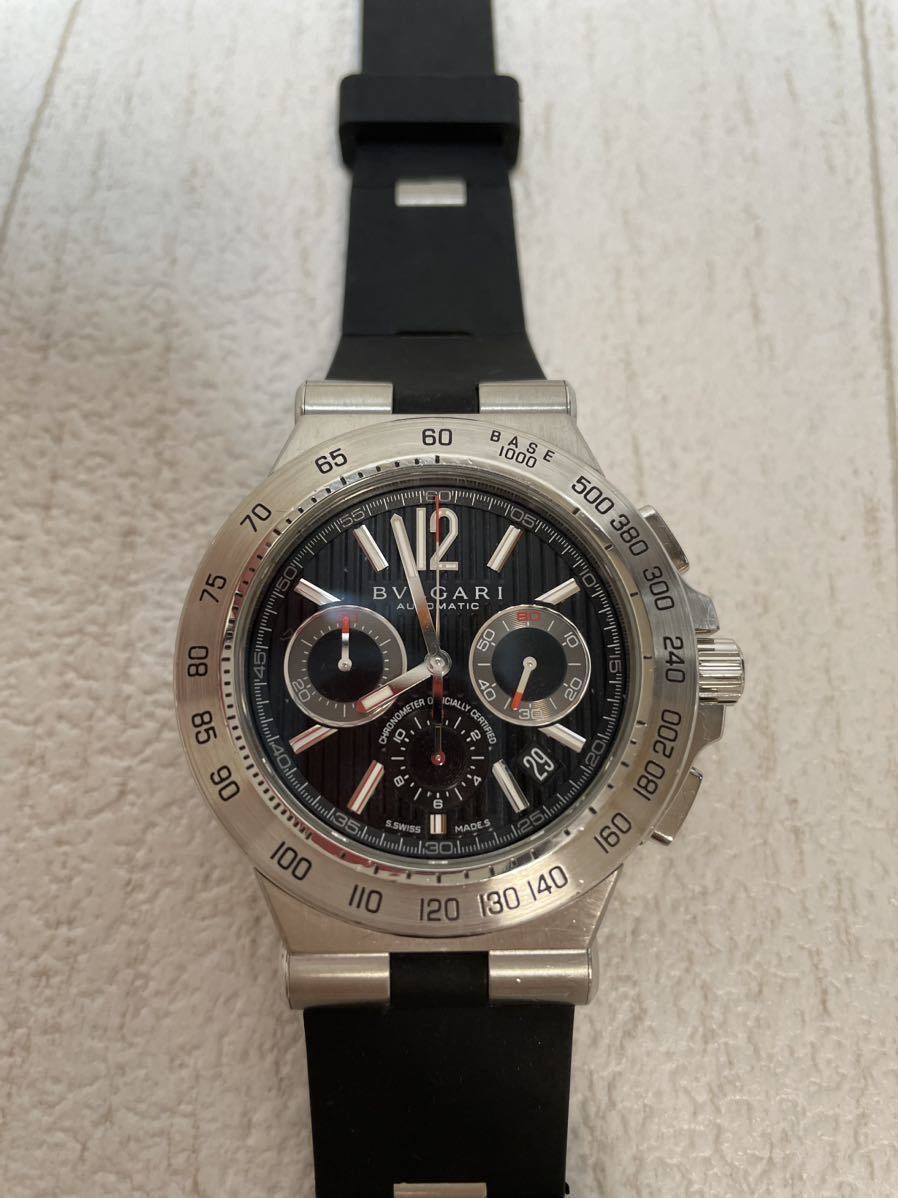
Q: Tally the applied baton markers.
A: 9